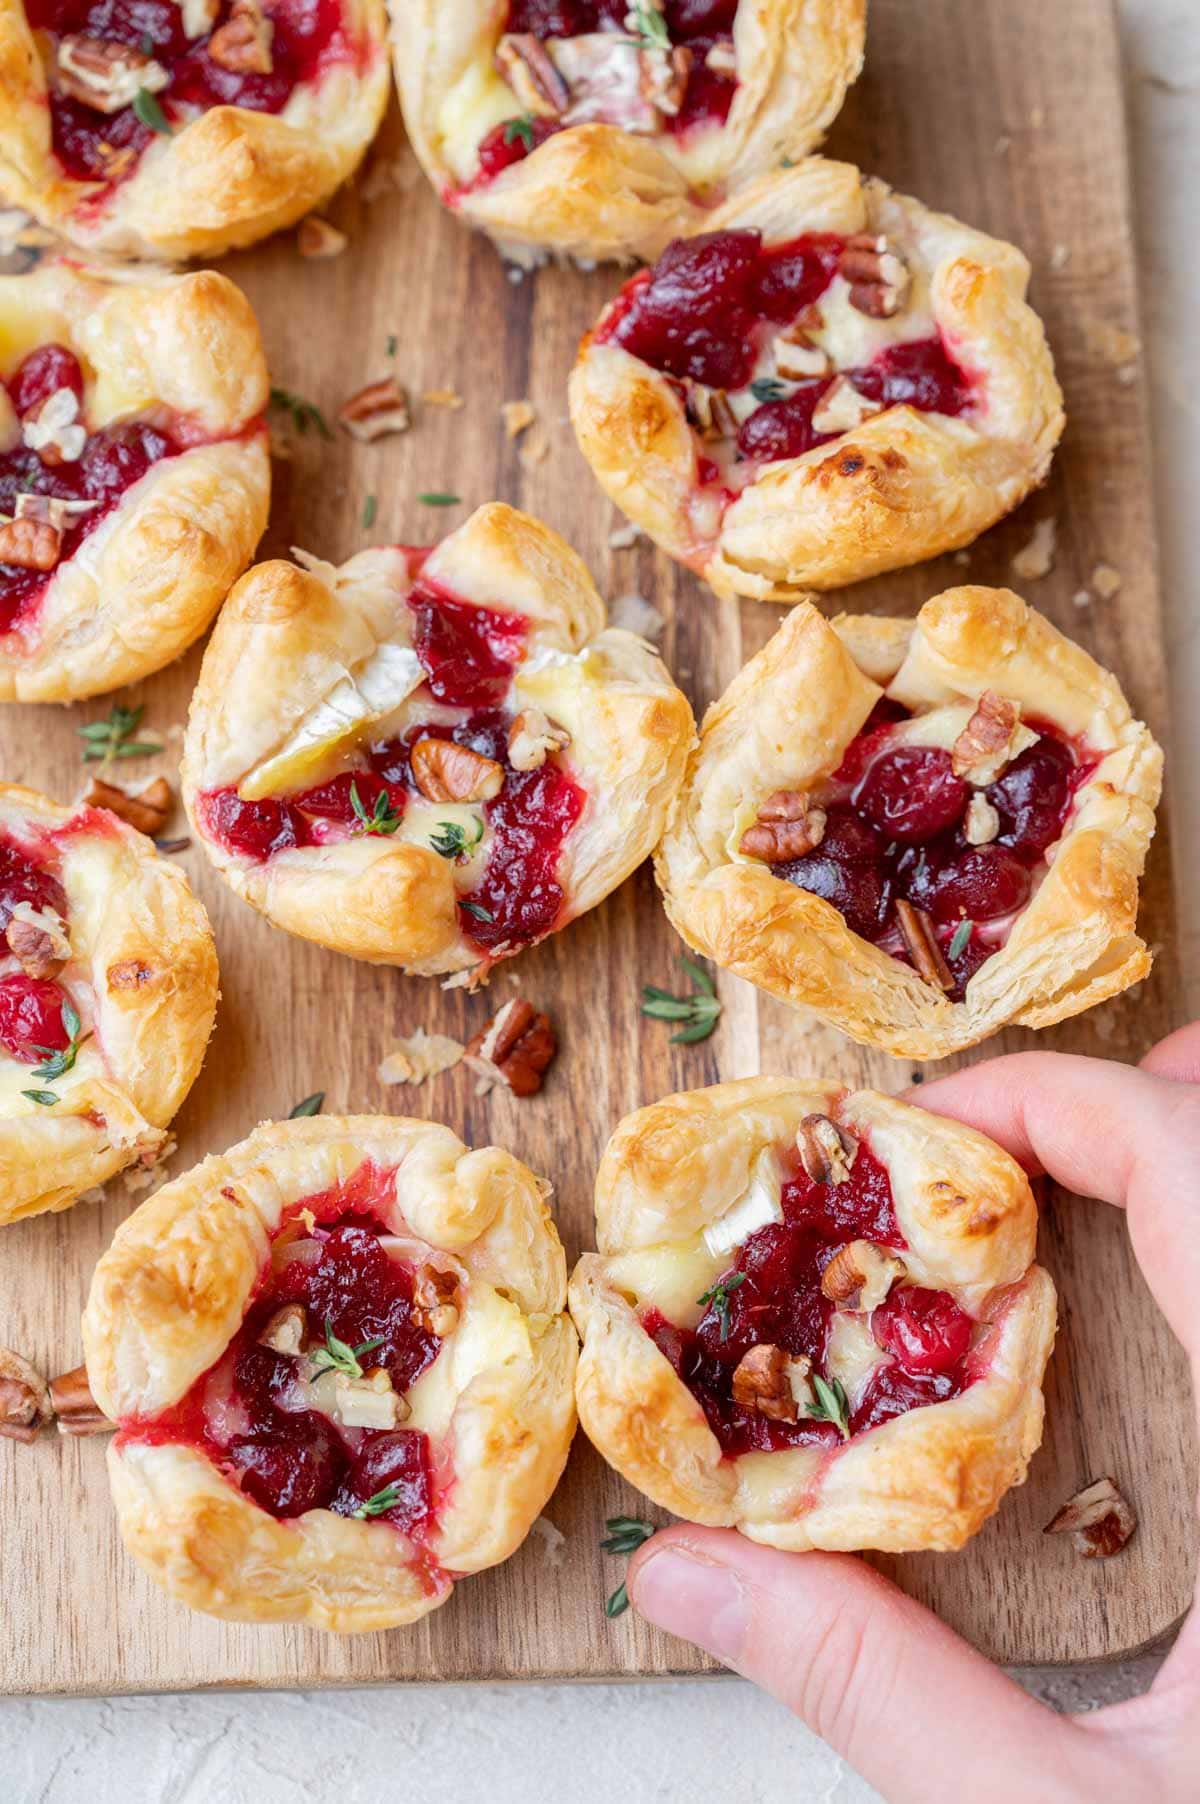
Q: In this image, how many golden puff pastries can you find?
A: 9